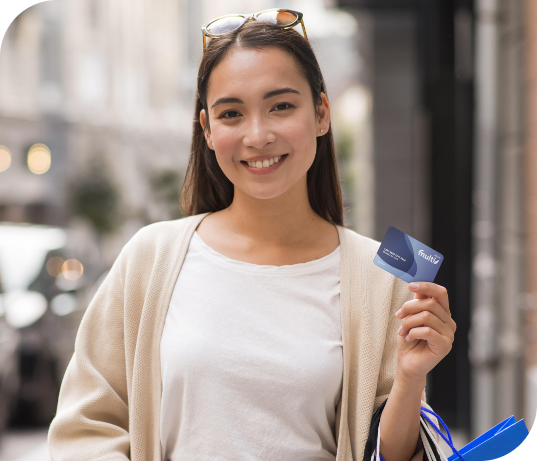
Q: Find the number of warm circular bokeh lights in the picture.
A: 4